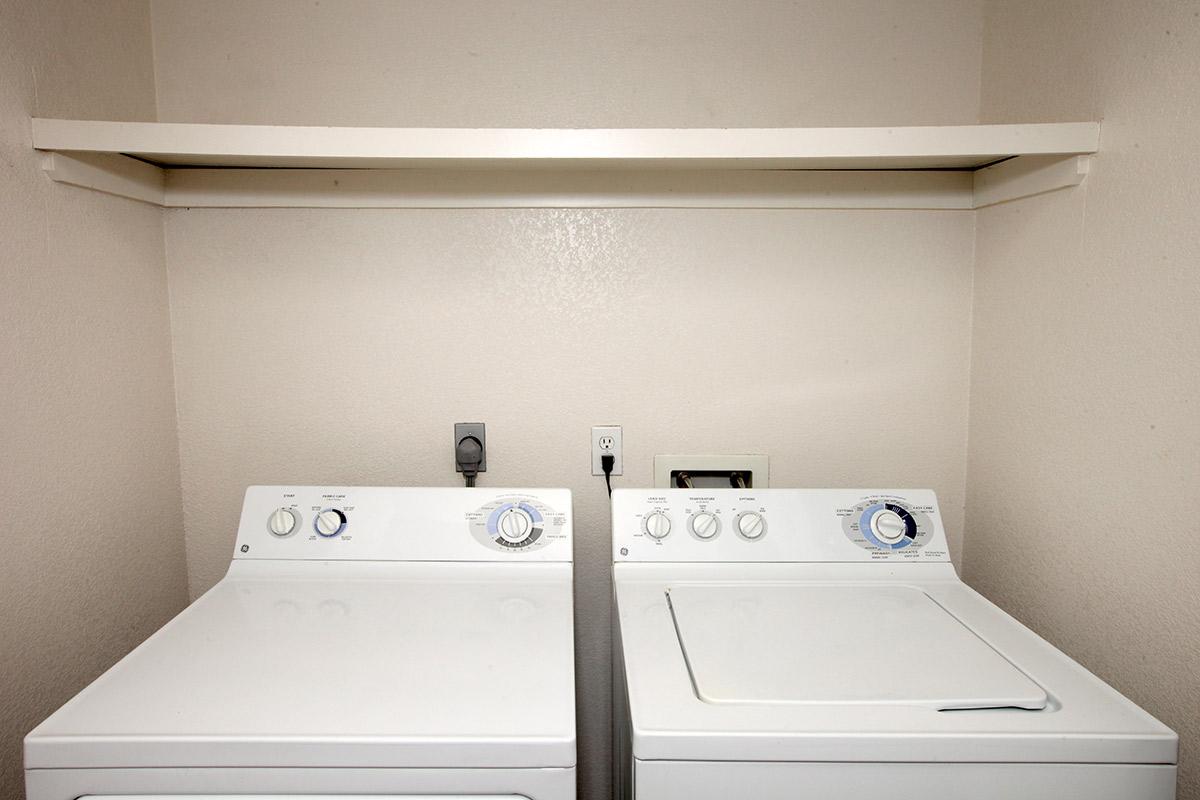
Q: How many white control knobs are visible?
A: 7